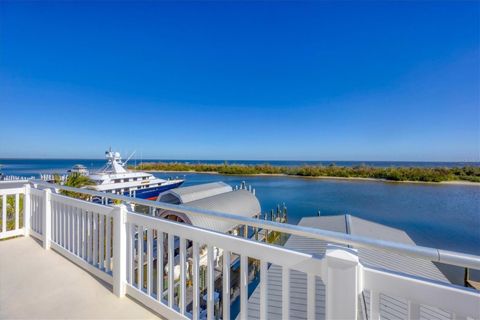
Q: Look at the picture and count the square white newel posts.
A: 4